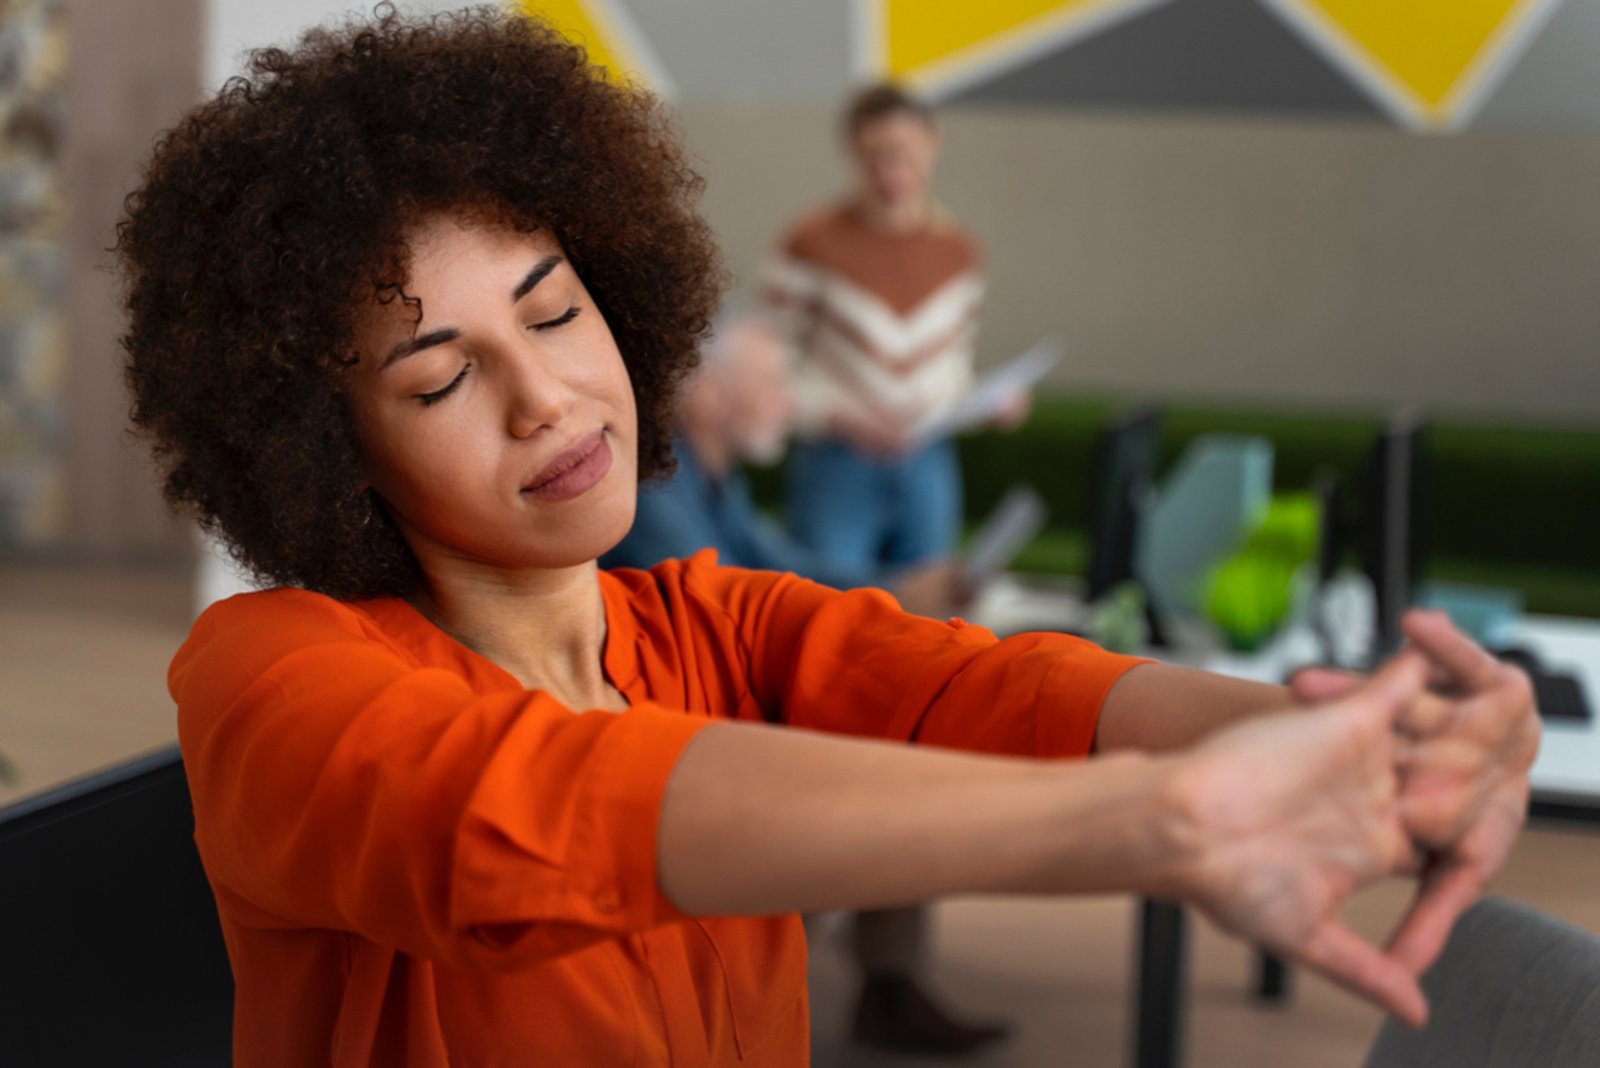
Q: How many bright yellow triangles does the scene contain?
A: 3